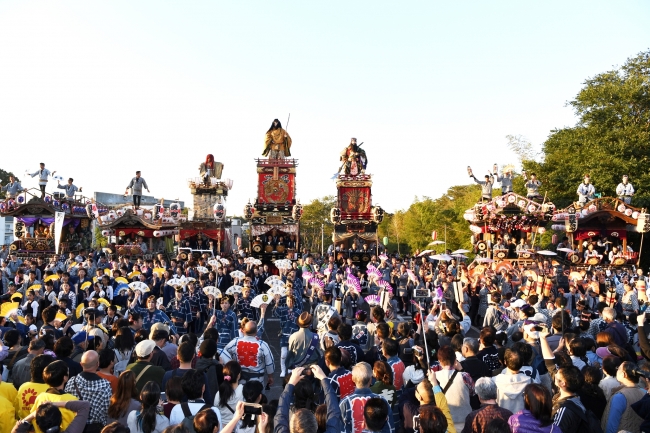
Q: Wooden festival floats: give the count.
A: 7